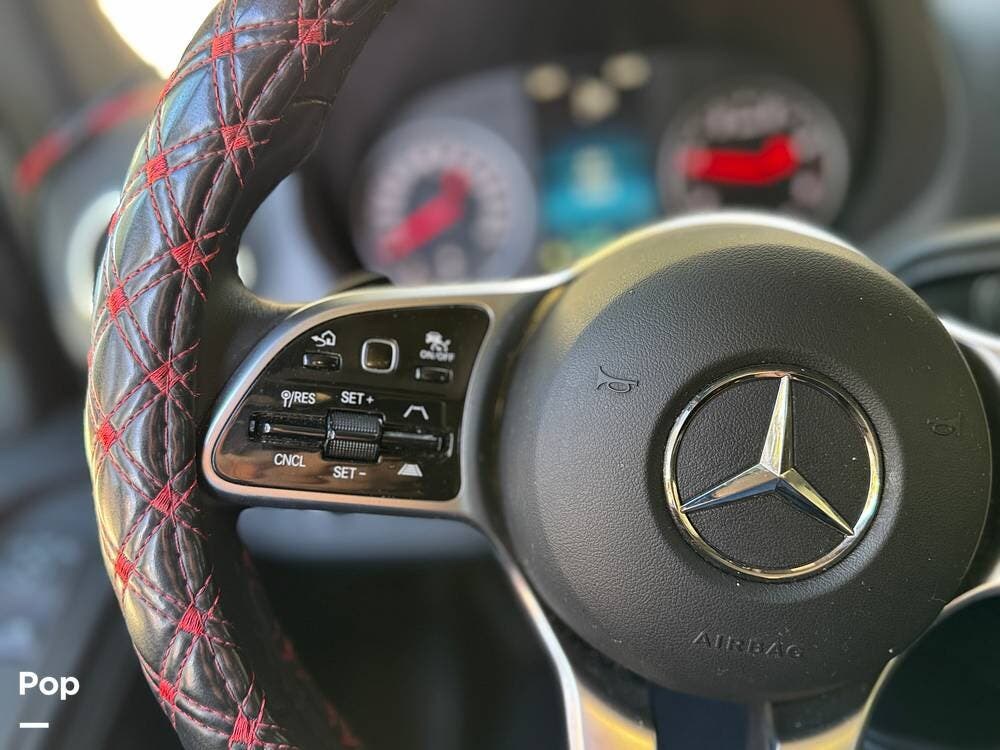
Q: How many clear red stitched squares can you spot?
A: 13